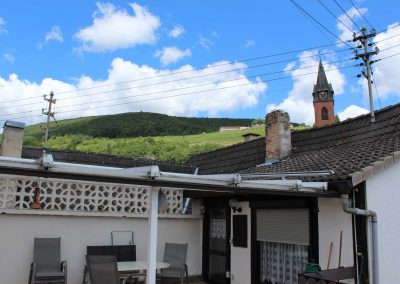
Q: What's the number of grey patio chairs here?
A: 3